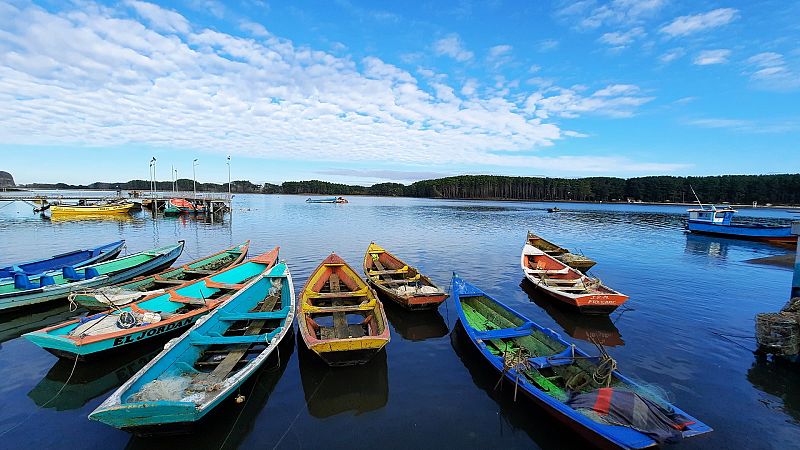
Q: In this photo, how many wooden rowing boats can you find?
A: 10